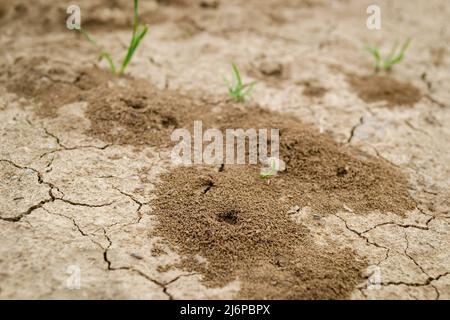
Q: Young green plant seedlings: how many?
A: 4